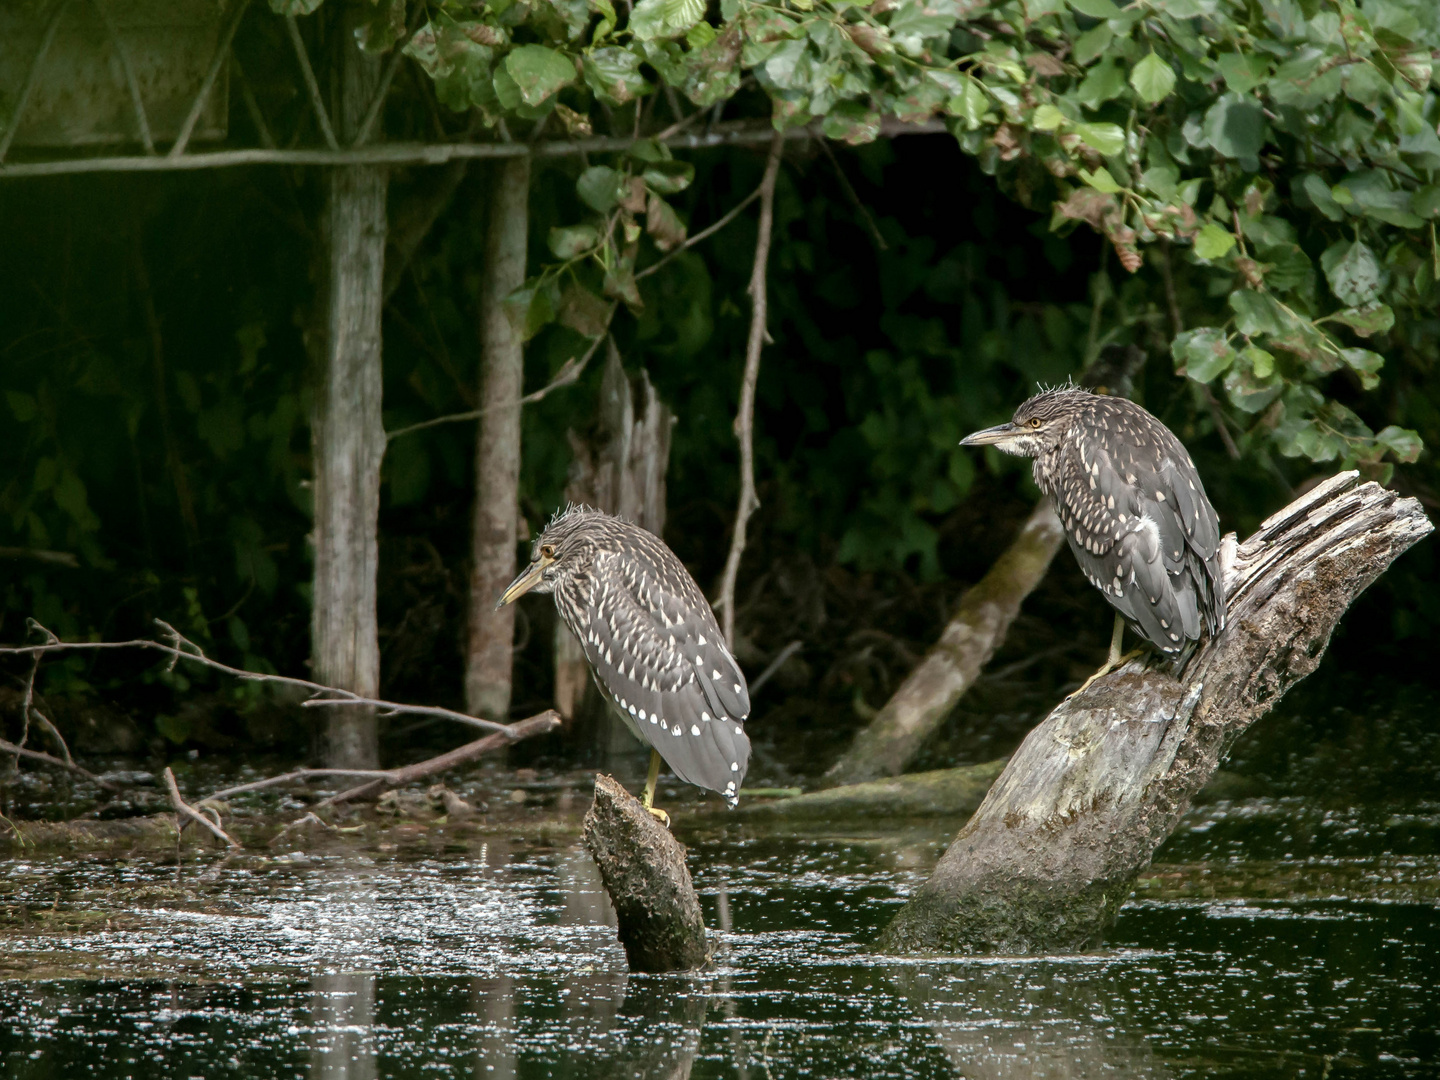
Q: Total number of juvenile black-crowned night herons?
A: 2